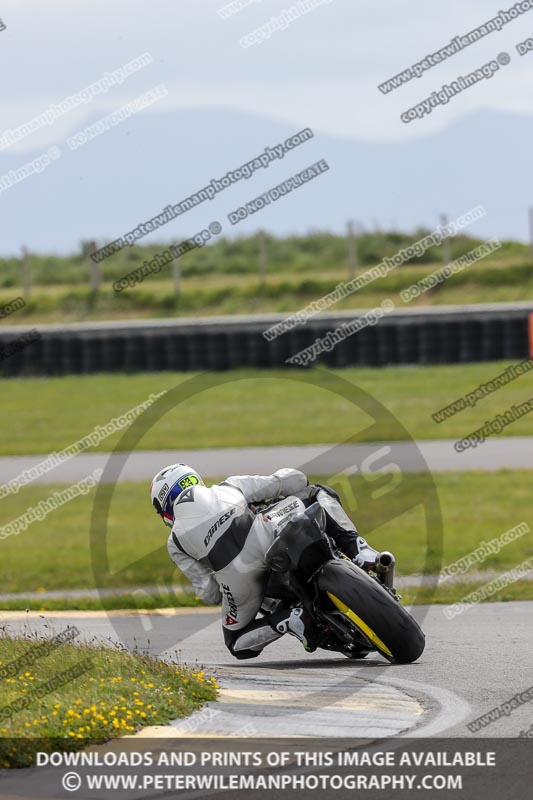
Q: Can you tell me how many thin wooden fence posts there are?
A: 7